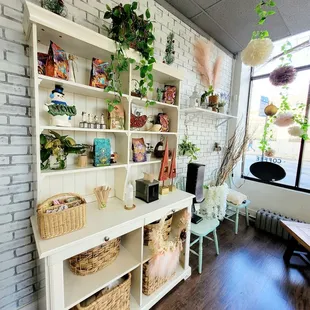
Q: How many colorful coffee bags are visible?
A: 8